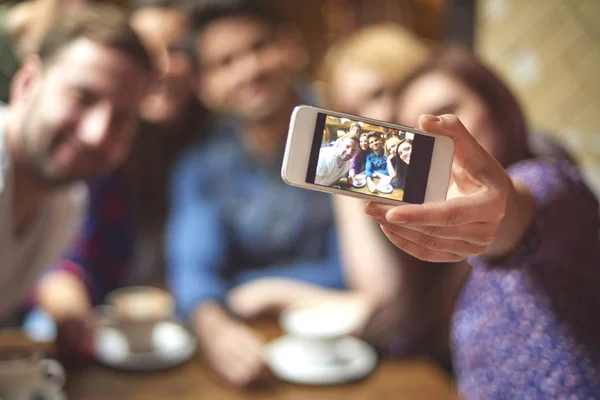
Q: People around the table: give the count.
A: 6